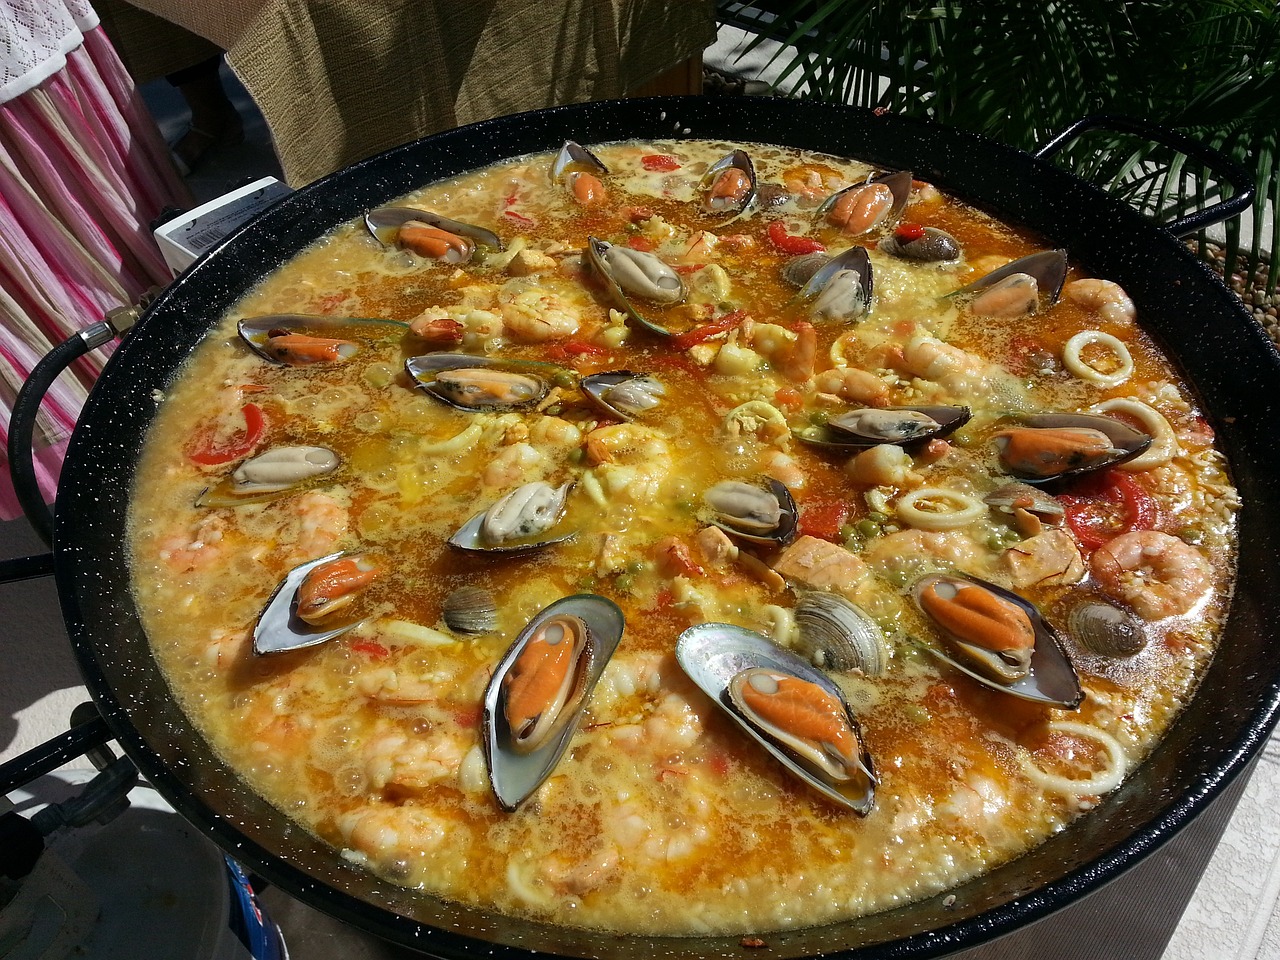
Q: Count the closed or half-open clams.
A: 7